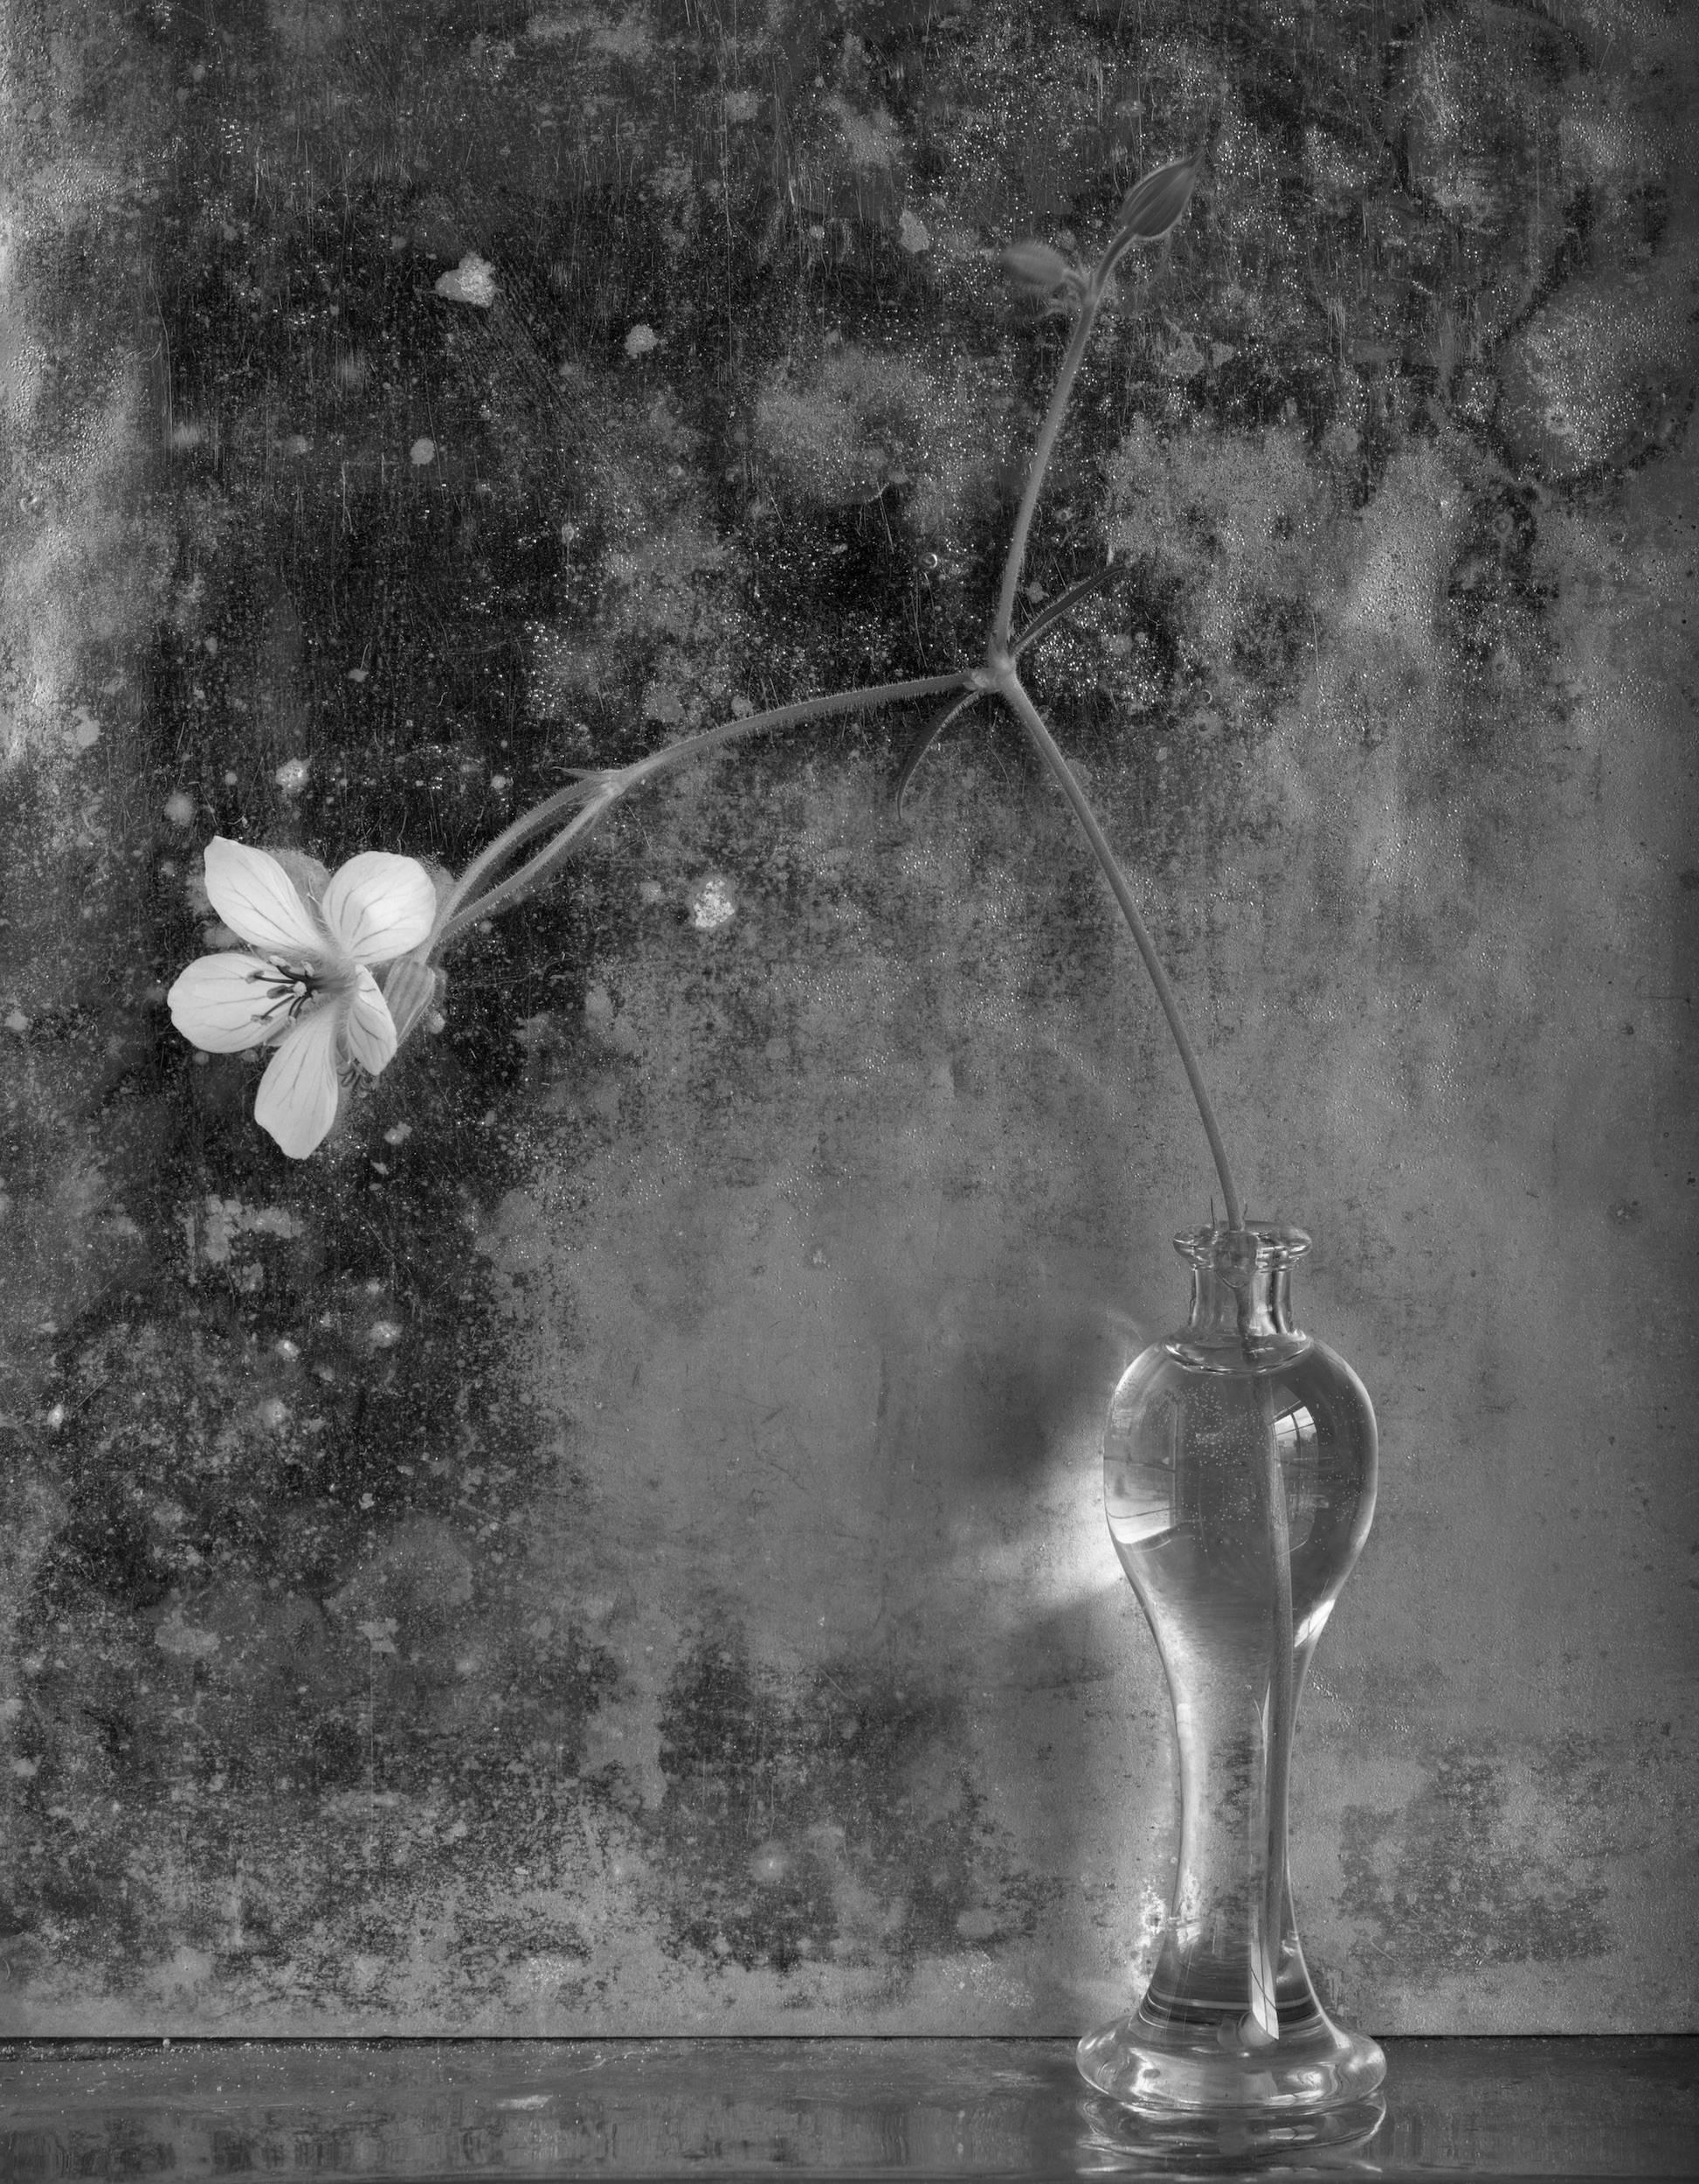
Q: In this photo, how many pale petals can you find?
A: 5